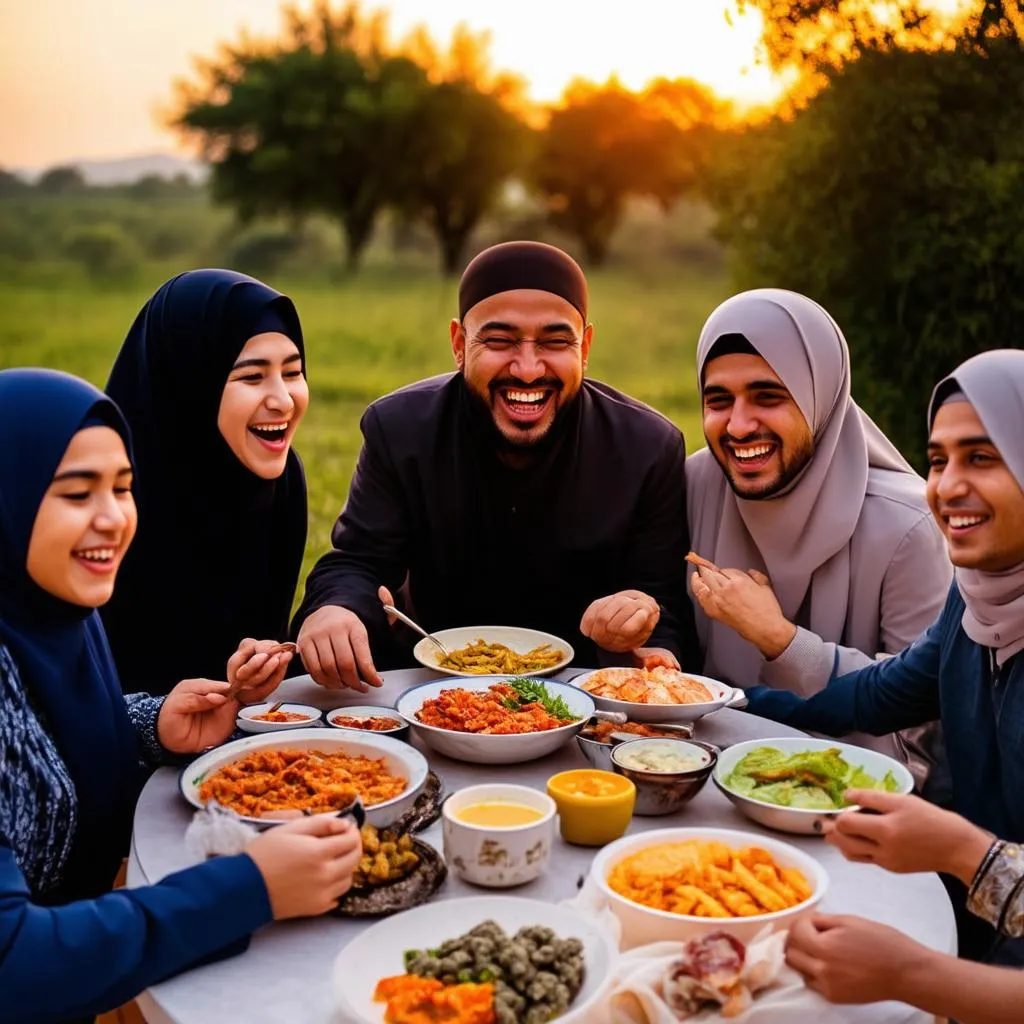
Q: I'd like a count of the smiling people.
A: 5